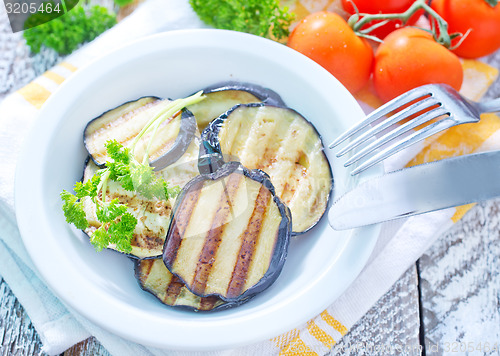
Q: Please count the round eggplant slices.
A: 6